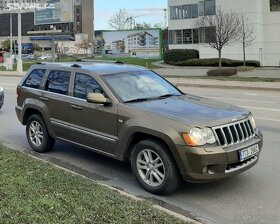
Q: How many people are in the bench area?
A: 0